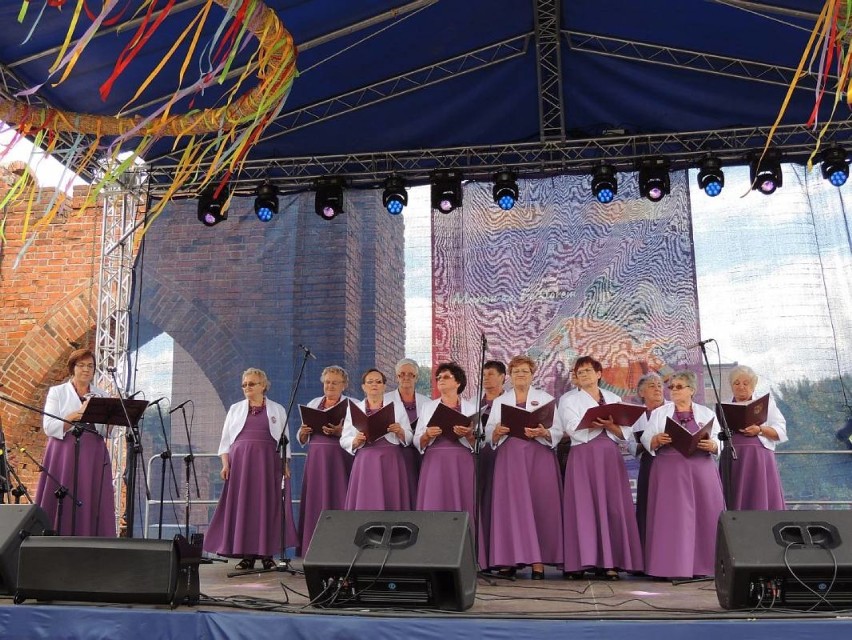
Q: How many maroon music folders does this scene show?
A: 7